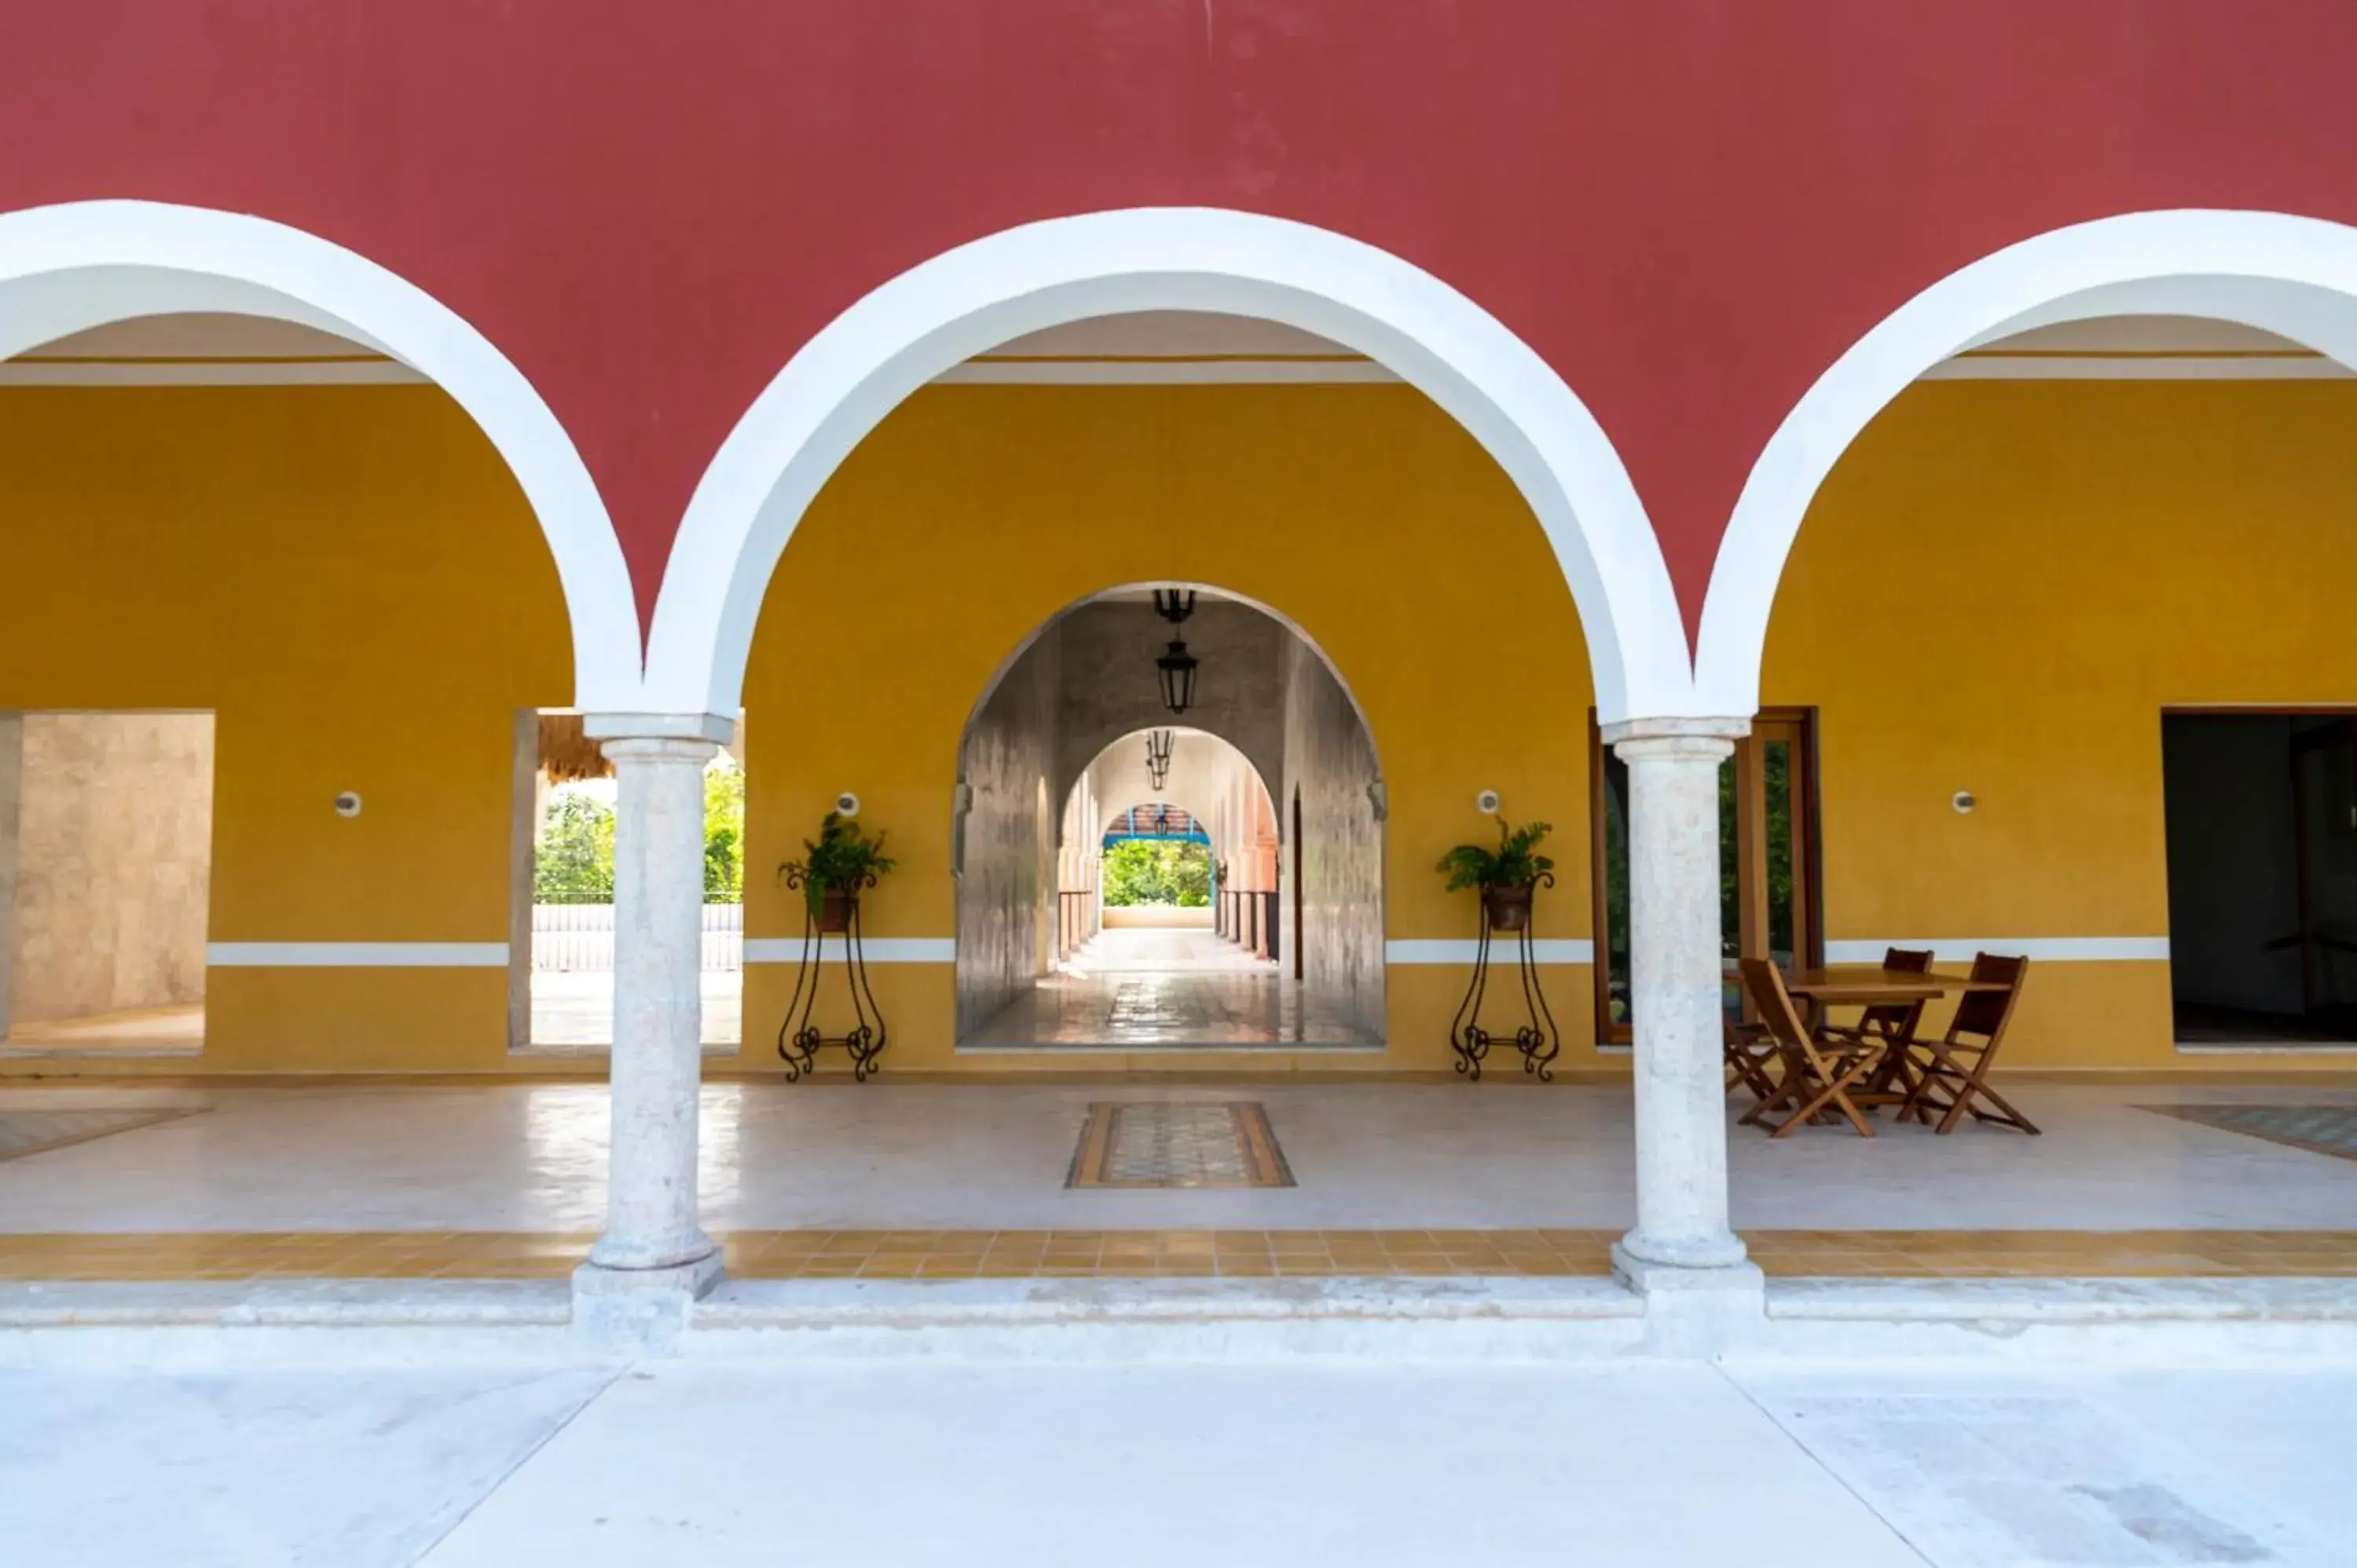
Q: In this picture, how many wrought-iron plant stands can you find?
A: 2